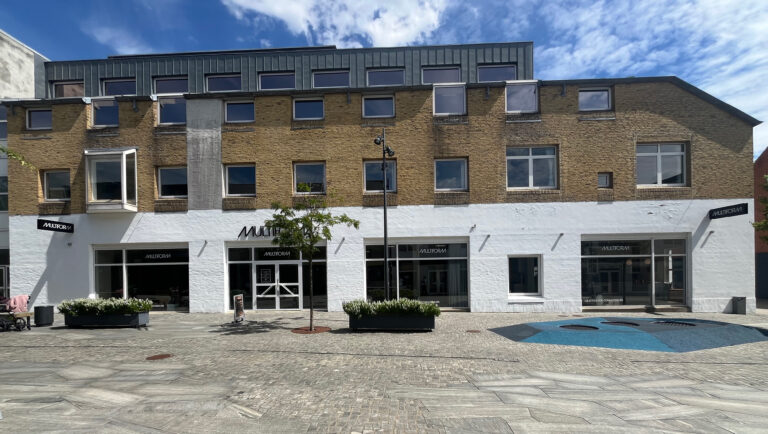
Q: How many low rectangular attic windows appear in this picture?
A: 9